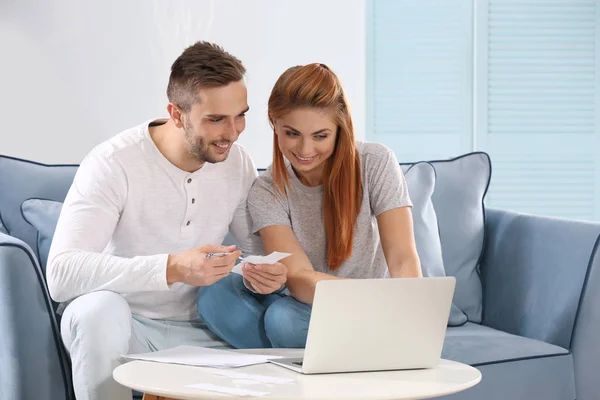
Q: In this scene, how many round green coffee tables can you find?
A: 0